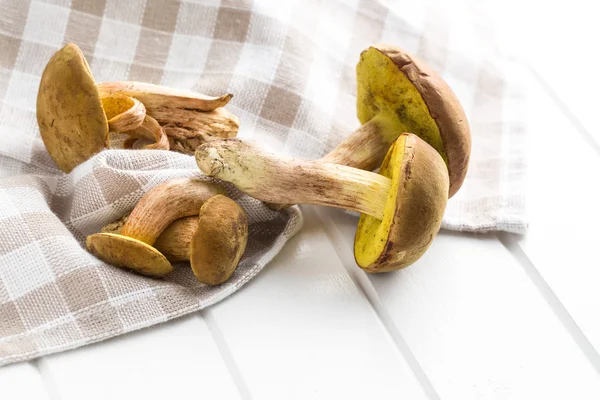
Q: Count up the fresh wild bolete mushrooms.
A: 5